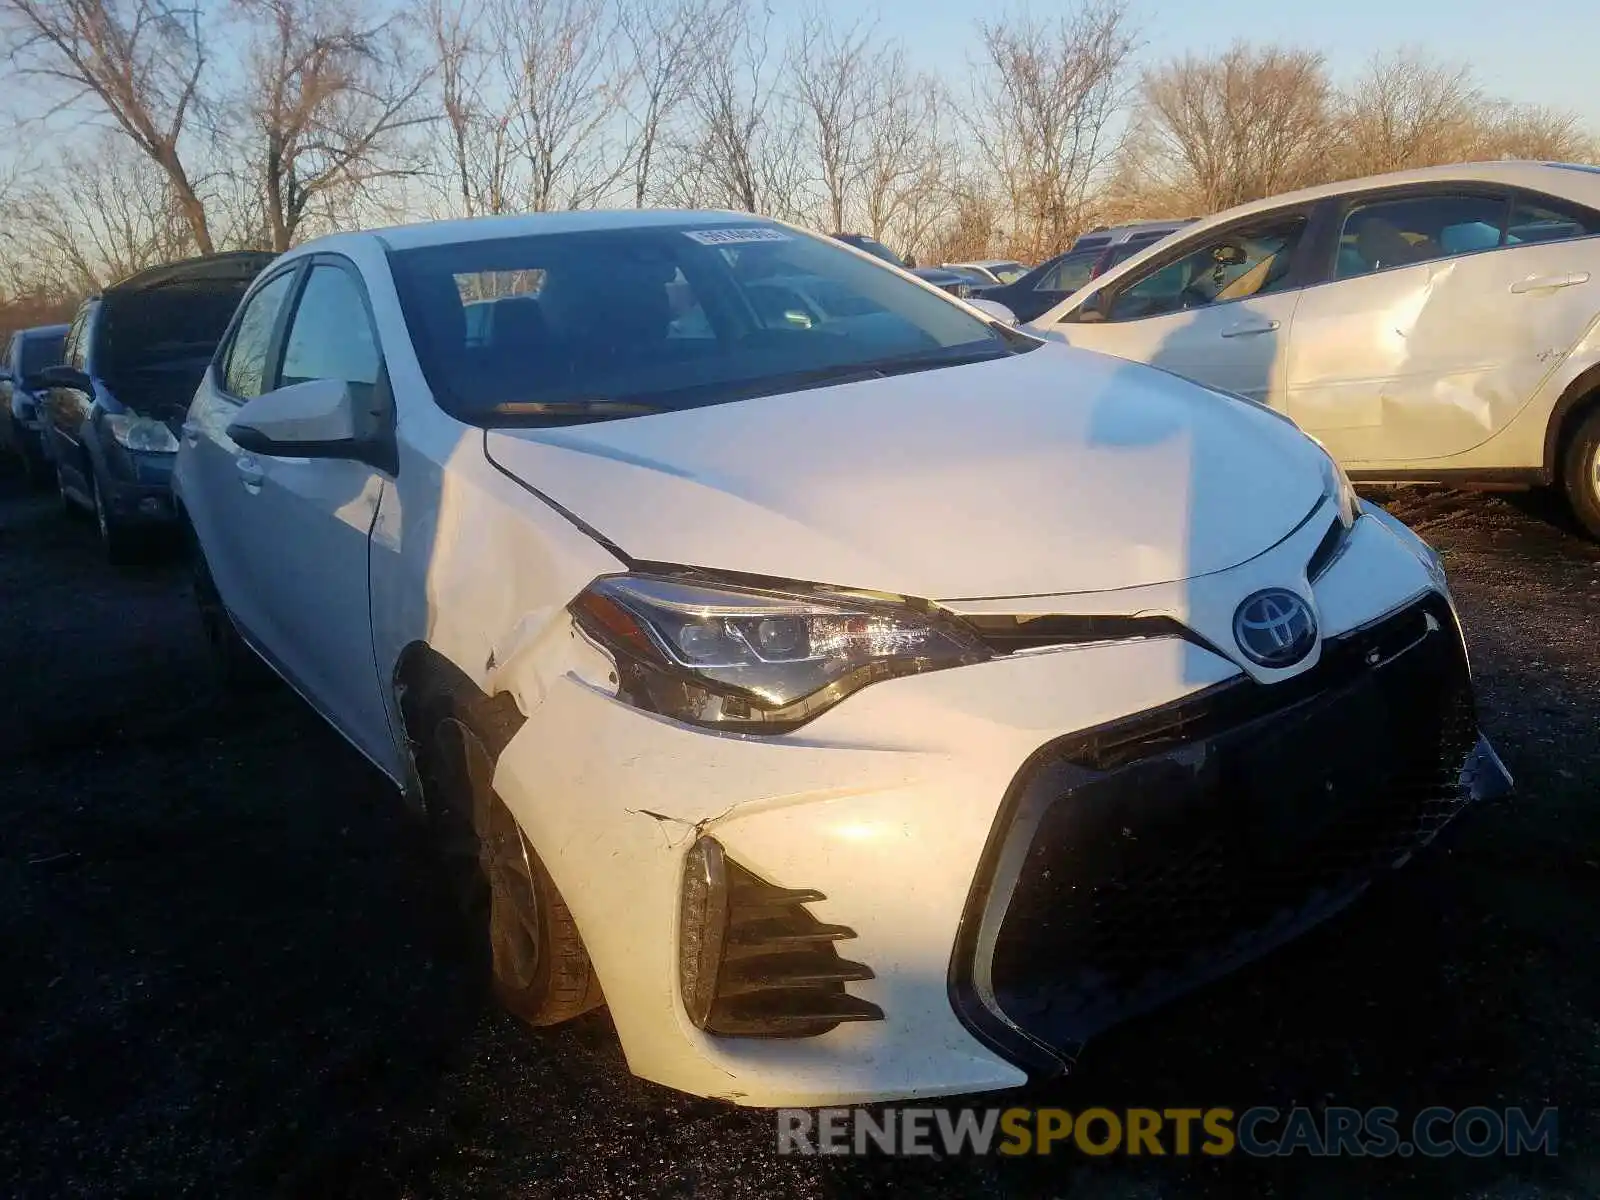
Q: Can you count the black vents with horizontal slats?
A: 1